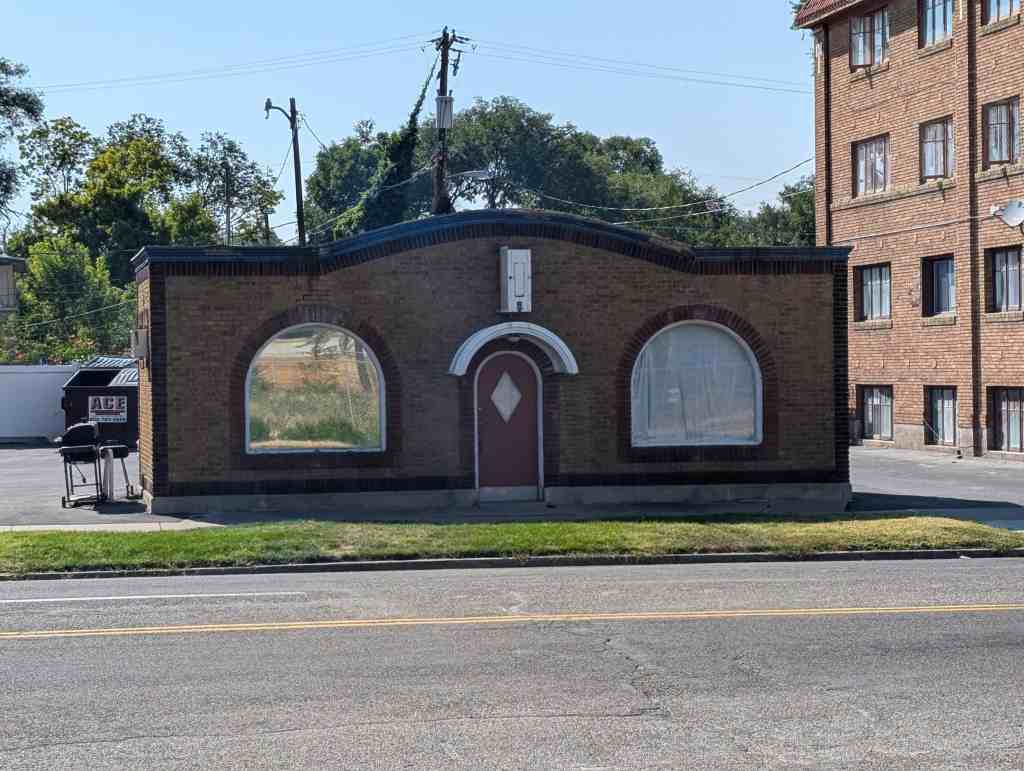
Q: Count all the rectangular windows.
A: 12